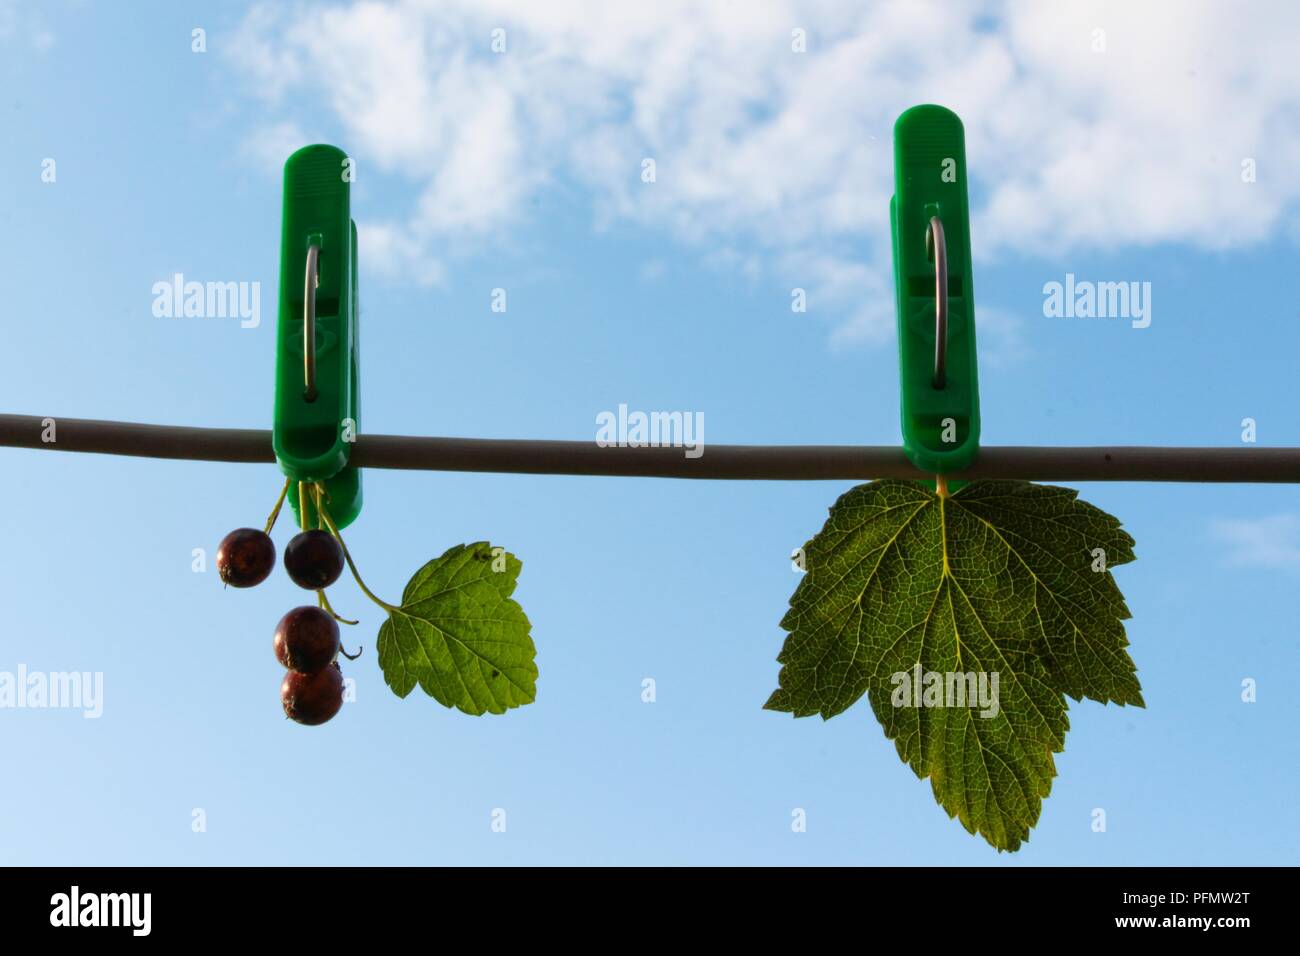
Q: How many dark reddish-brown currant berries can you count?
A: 4